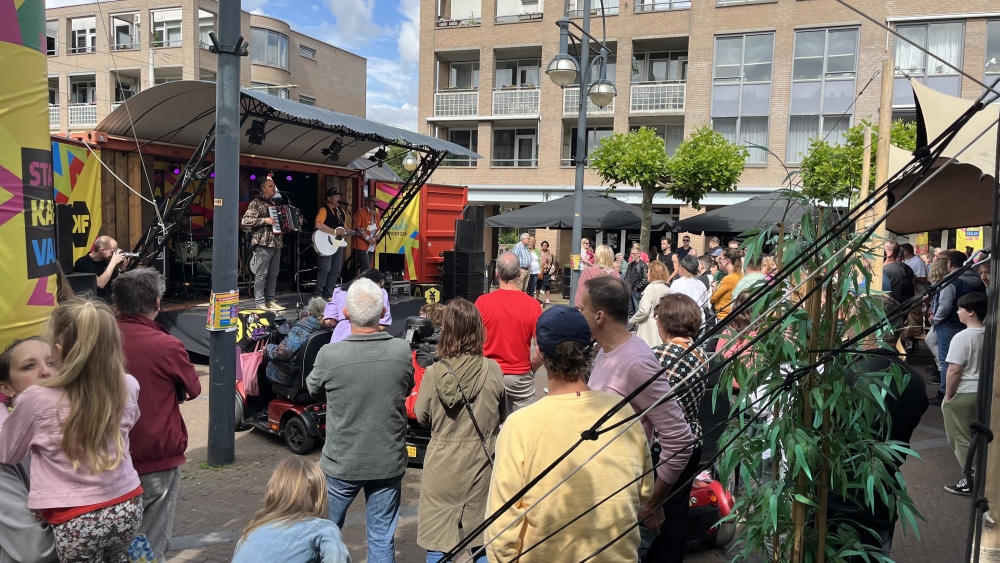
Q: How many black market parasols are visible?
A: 2